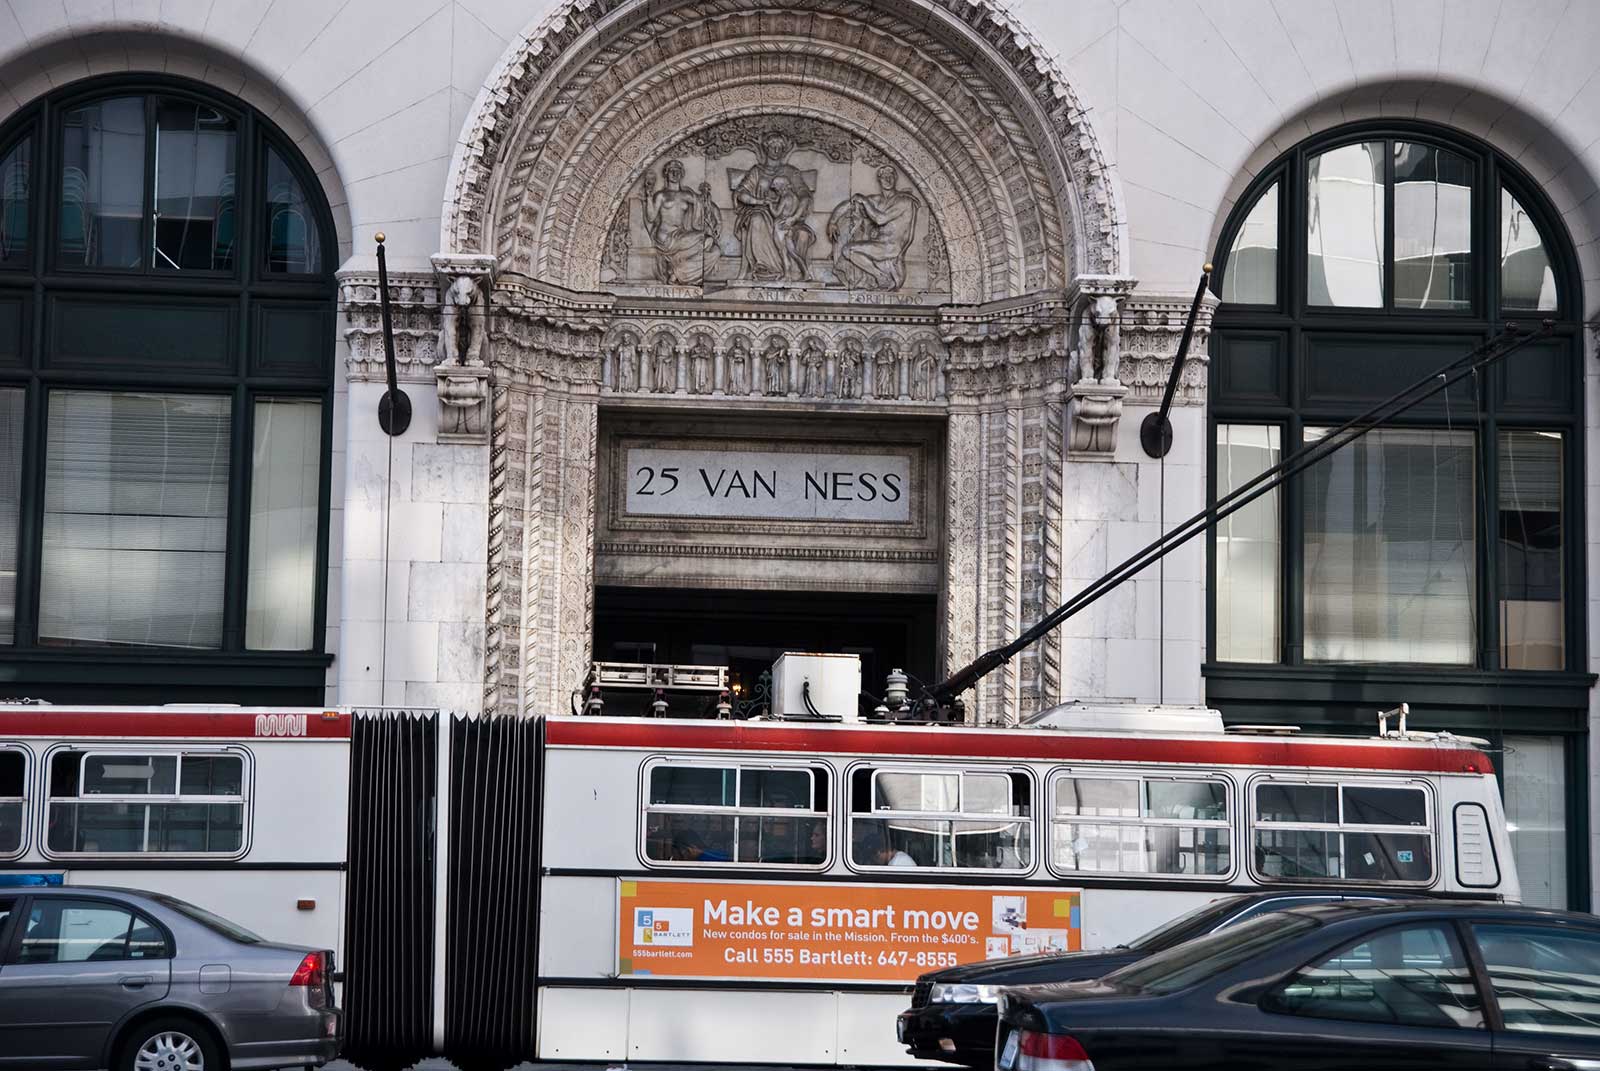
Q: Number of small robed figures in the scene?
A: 9